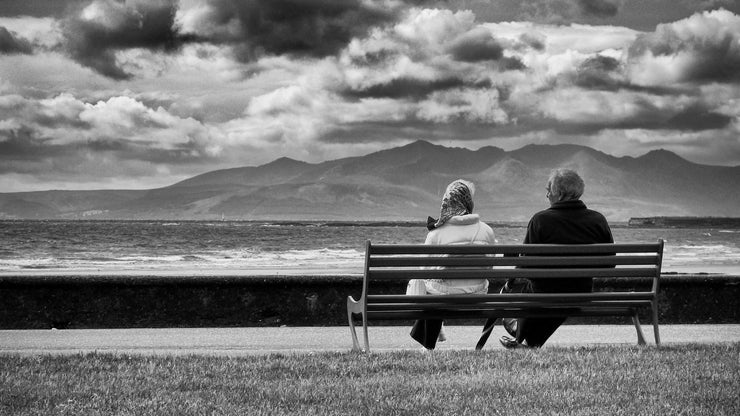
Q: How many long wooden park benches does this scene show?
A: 1